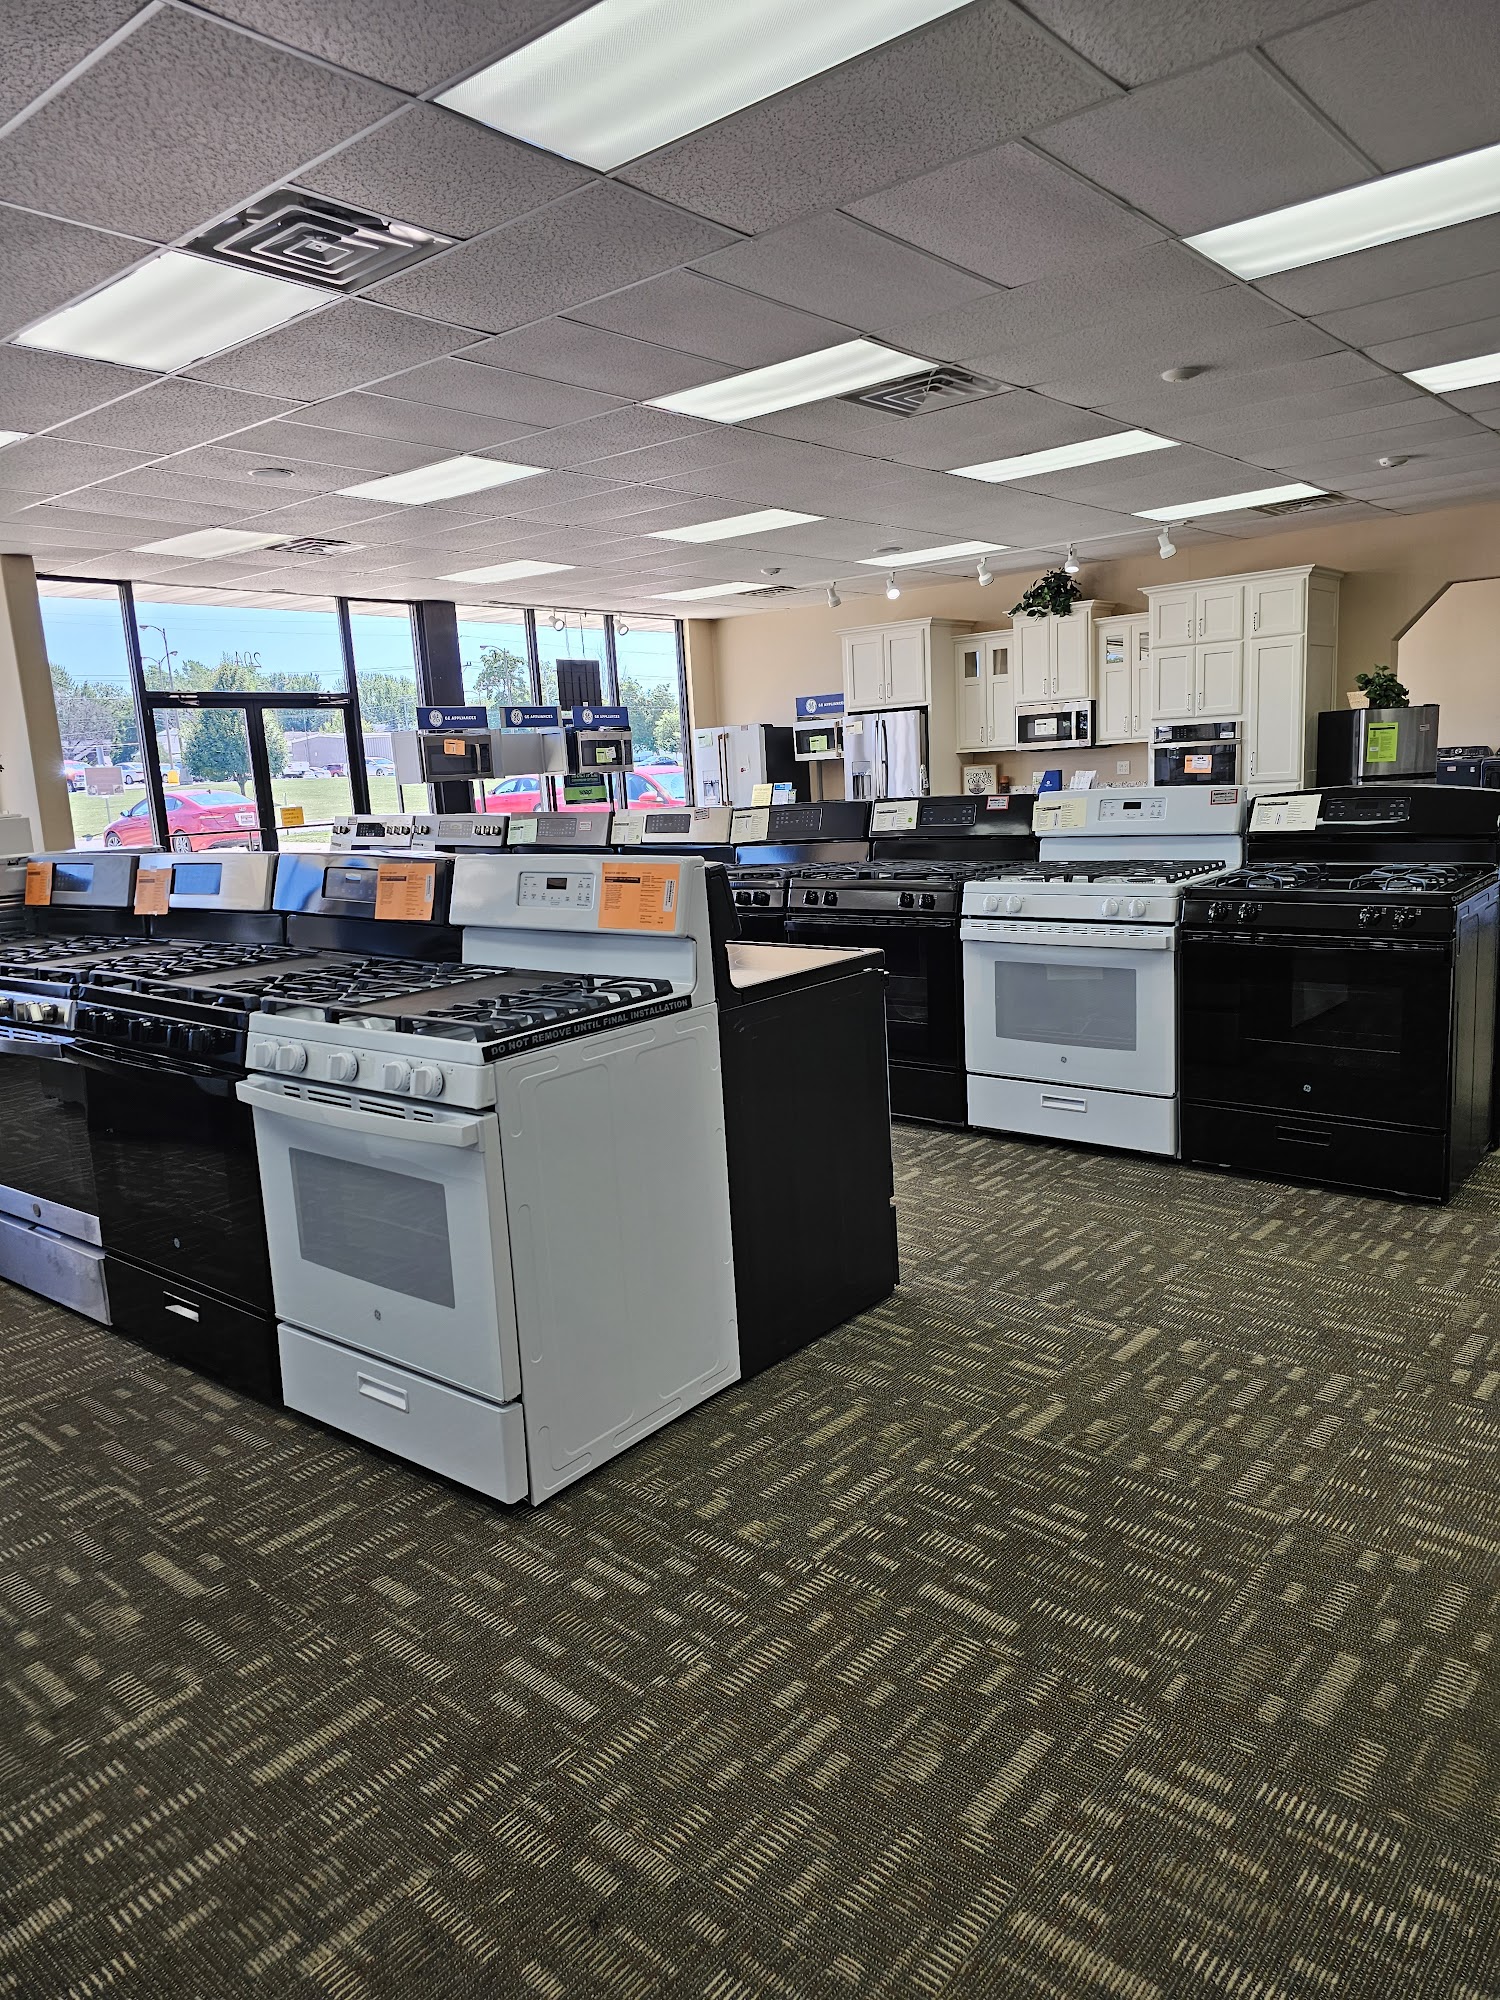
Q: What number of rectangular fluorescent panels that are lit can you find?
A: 14